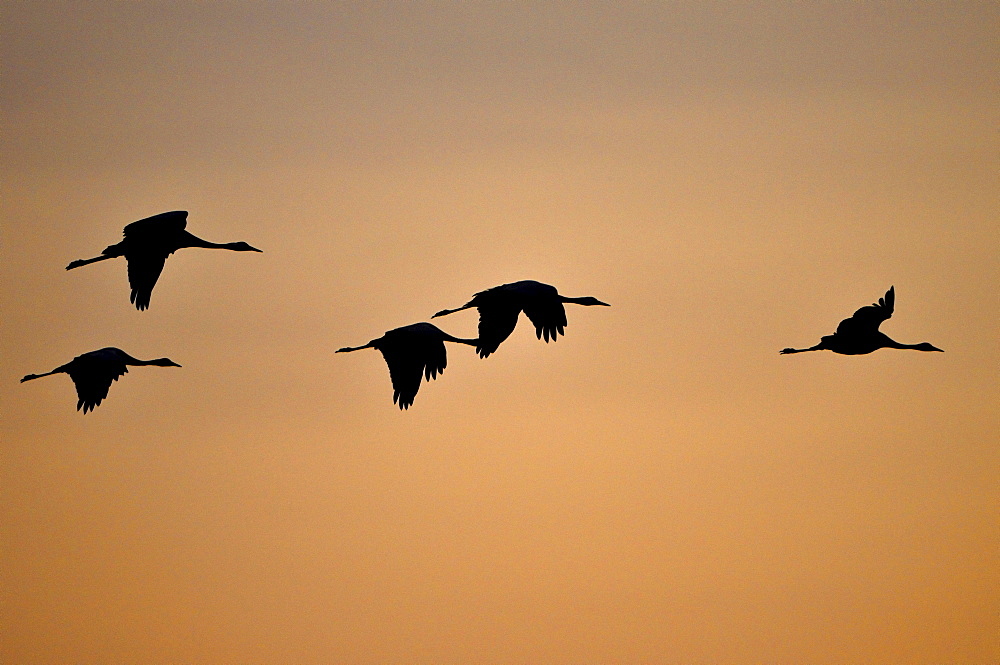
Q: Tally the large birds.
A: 5